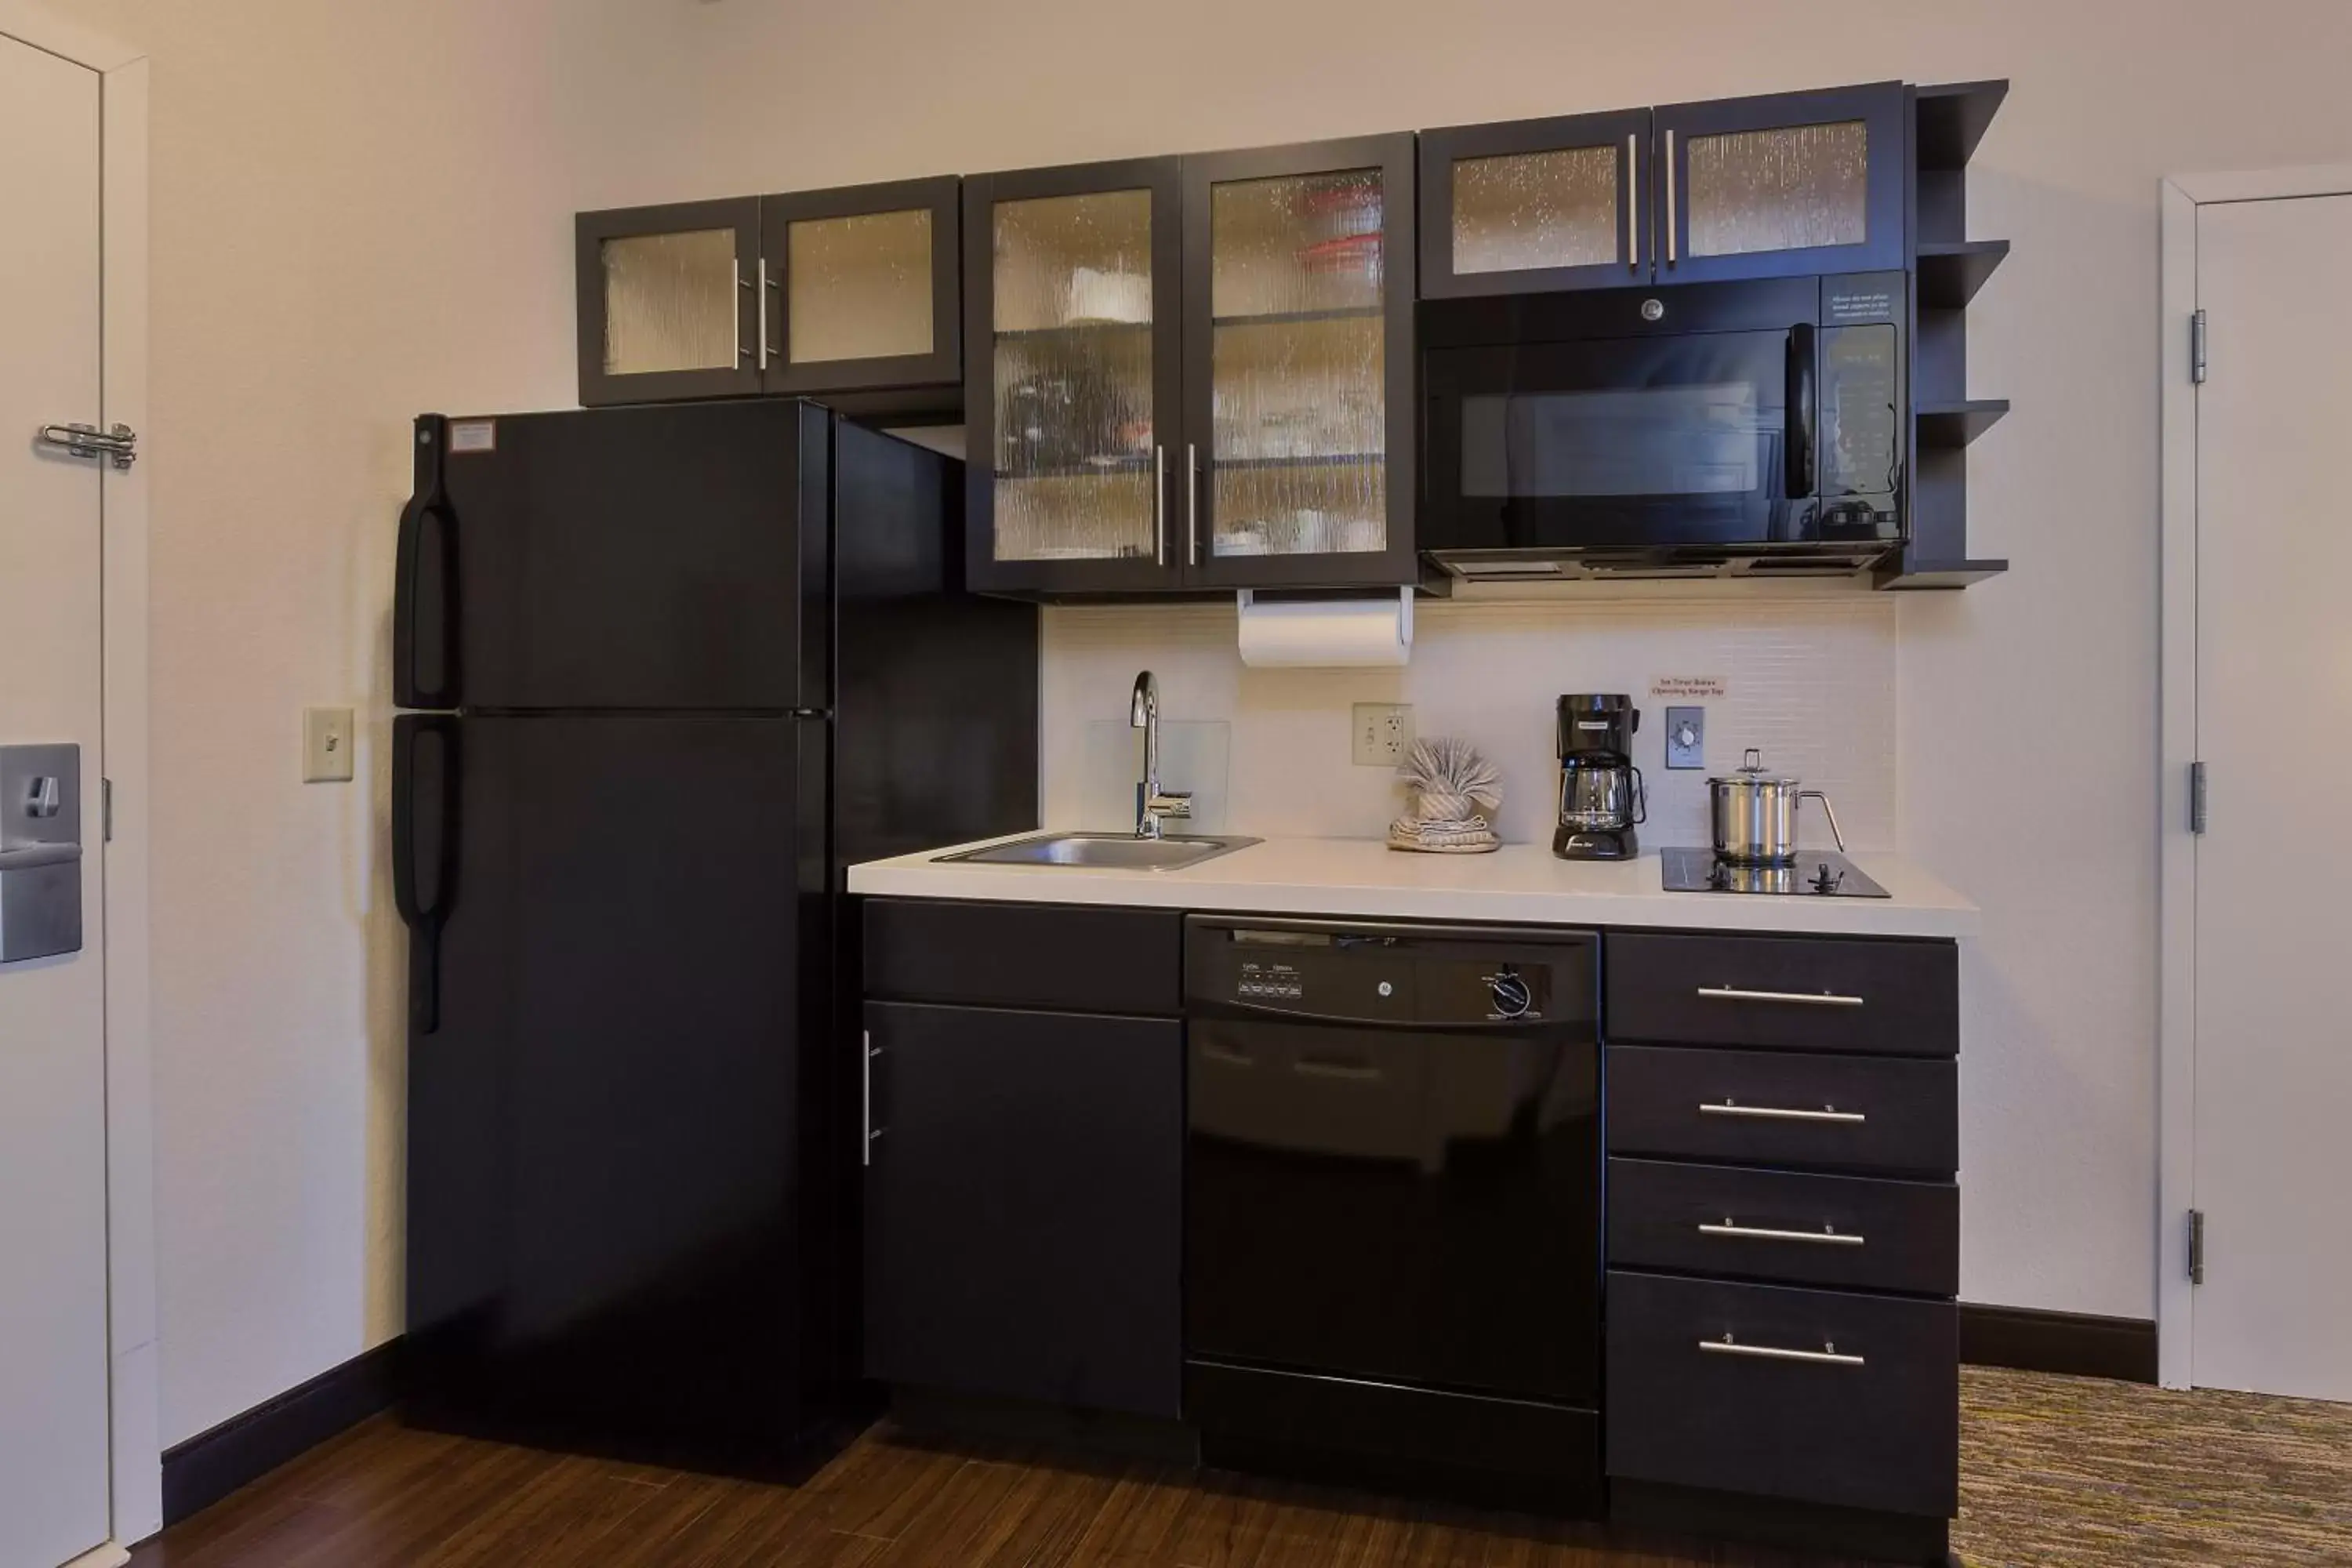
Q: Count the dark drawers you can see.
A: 4